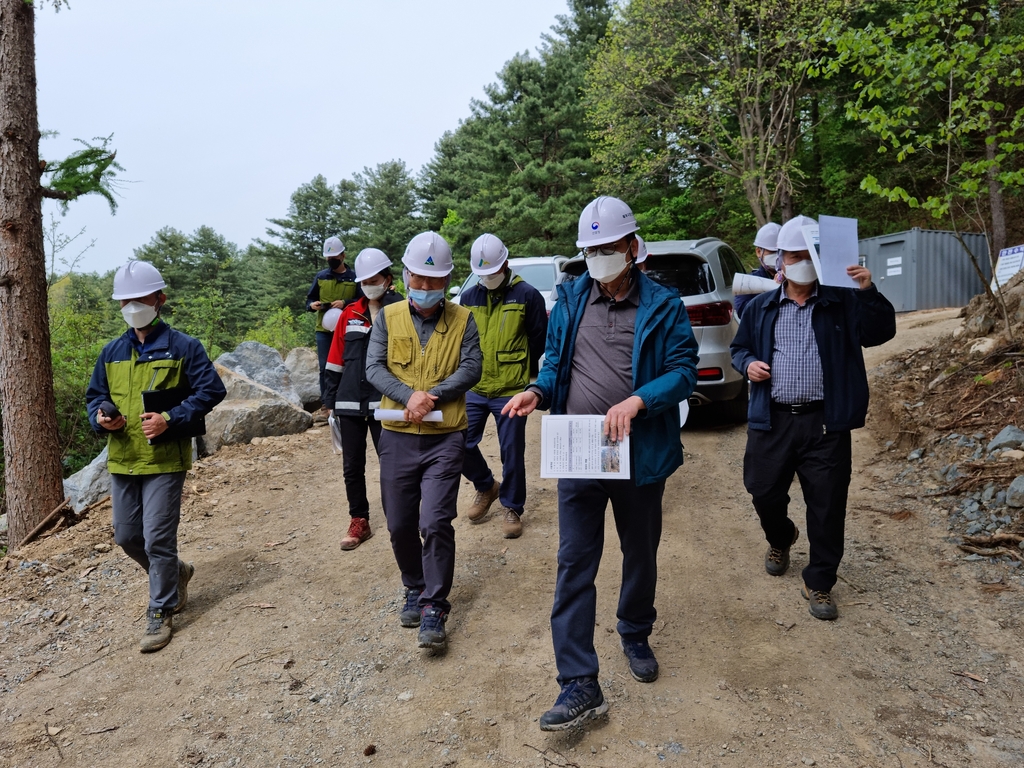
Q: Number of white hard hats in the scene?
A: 10